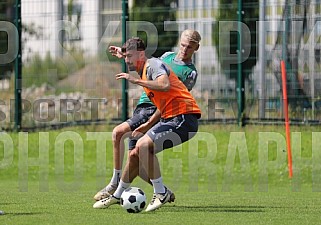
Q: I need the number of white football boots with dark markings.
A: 2